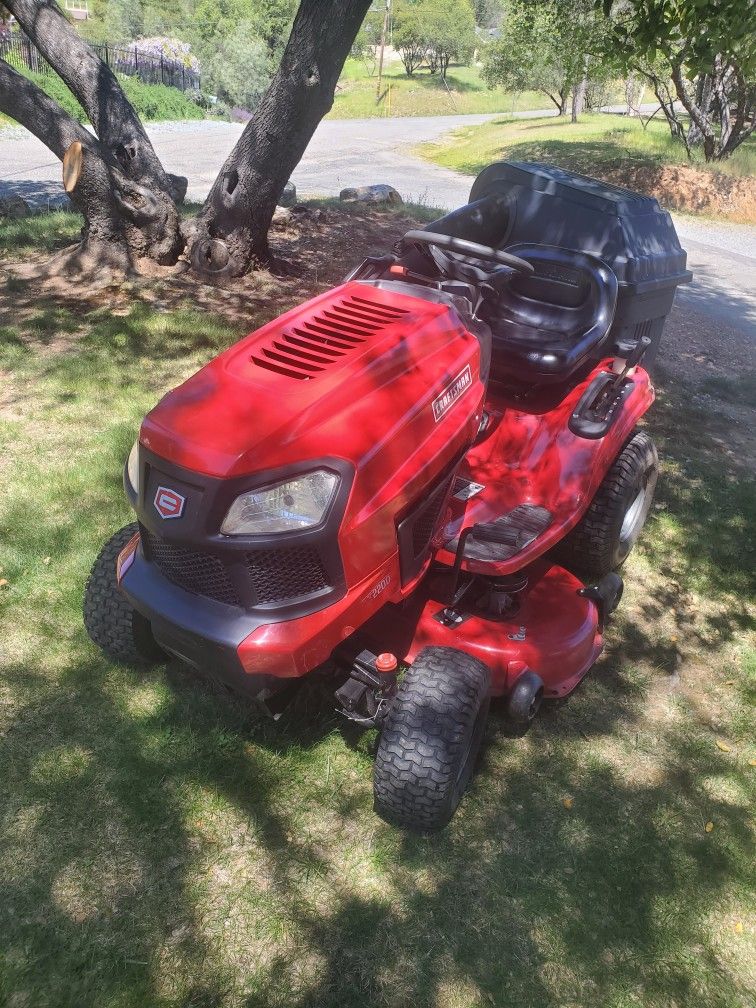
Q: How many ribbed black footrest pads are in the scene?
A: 1